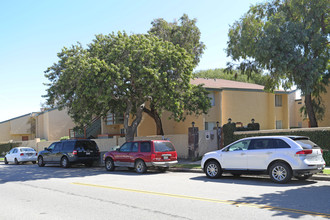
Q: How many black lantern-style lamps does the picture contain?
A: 4